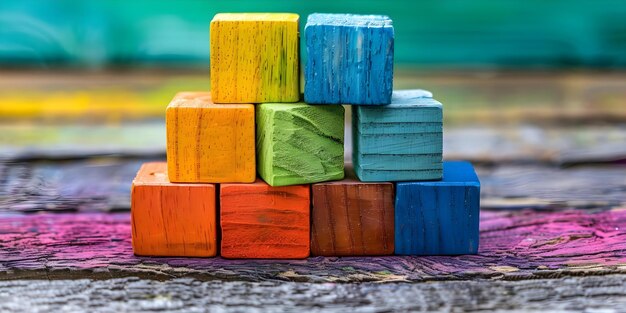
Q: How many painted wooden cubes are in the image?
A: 9